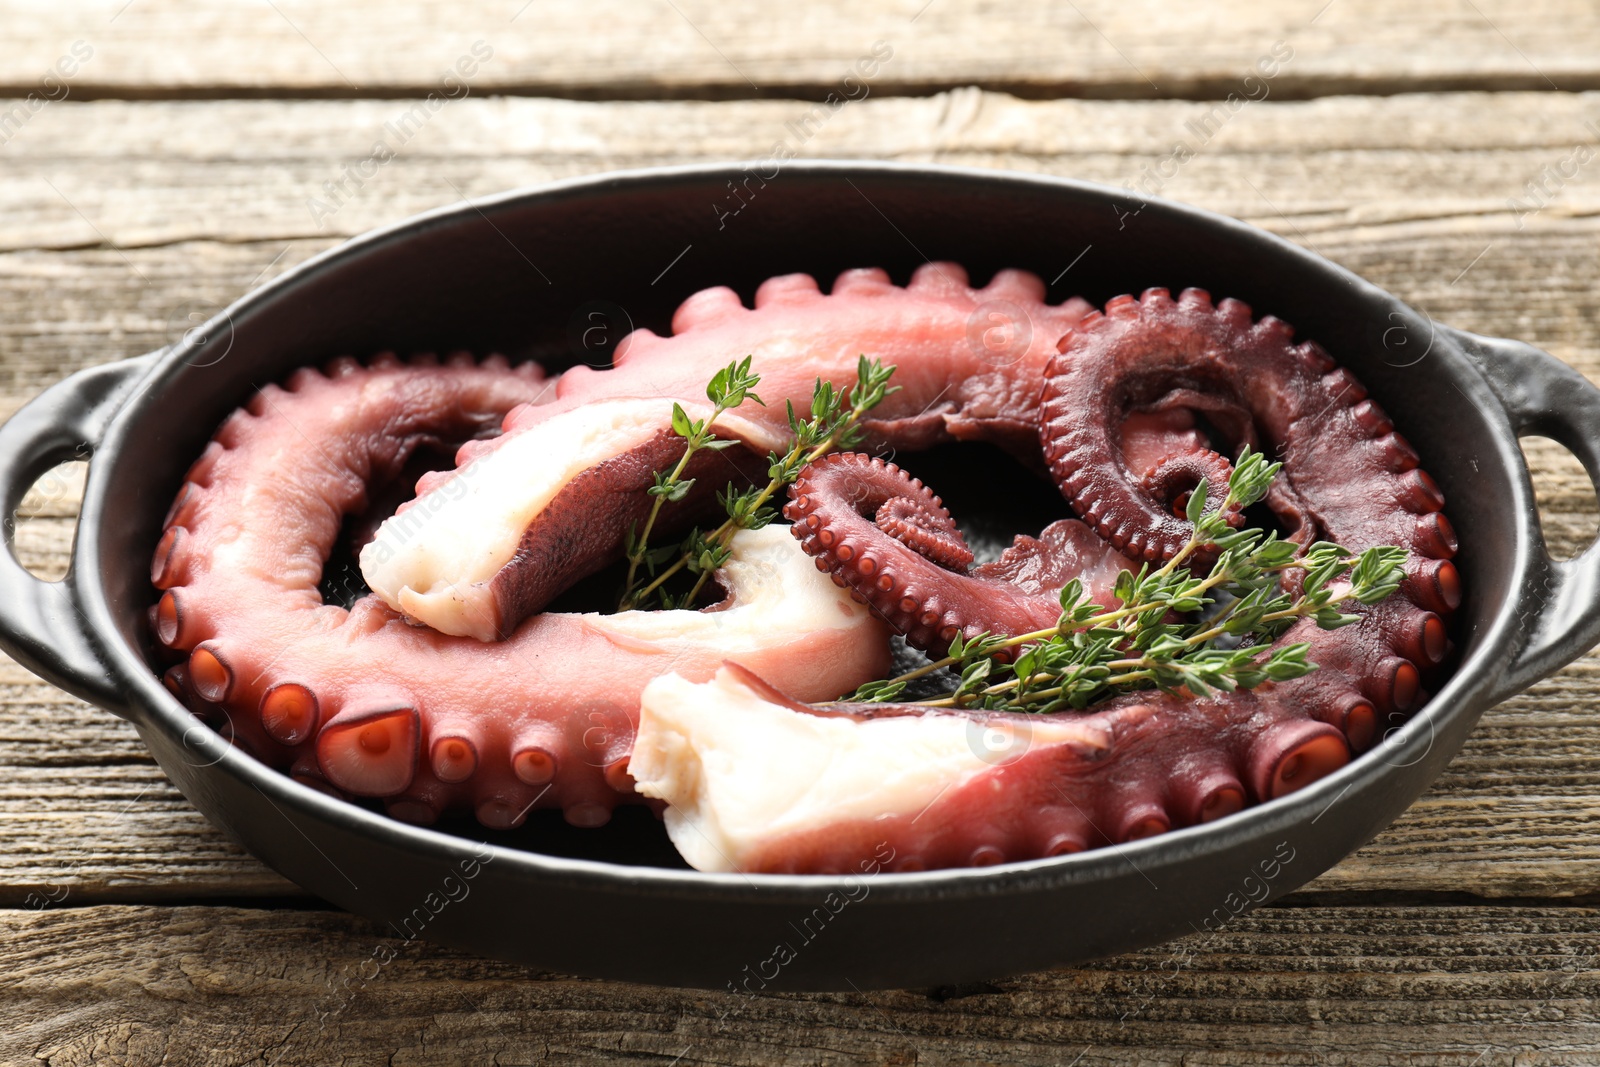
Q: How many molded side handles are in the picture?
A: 2